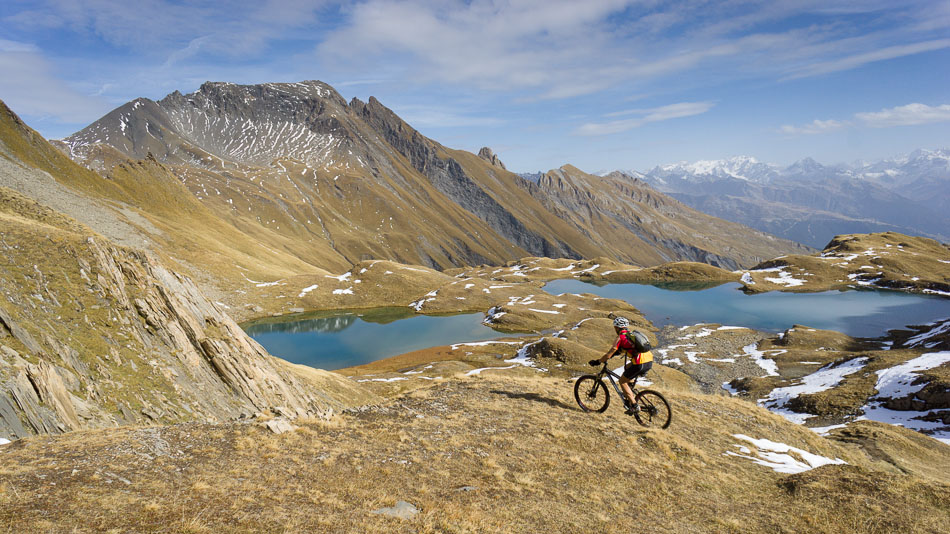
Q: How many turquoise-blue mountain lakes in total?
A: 2